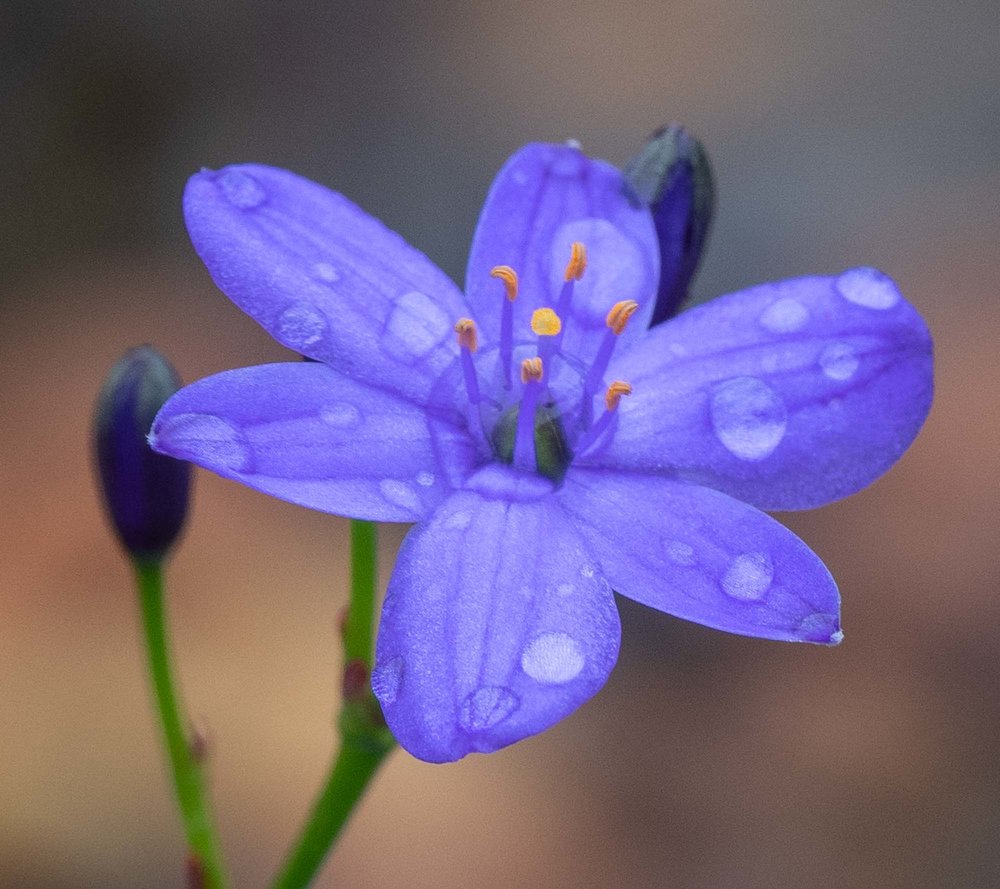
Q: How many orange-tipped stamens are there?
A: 6